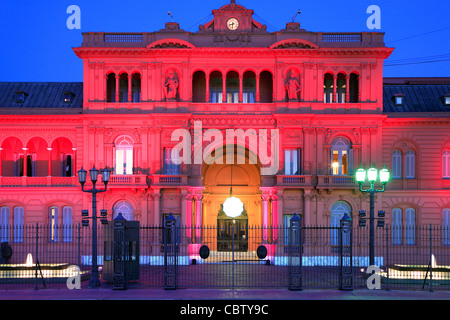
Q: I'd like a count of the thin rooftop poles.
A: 2